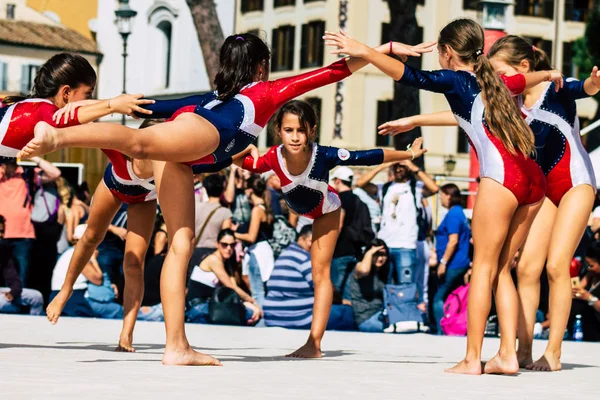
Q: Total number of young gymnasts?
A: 6